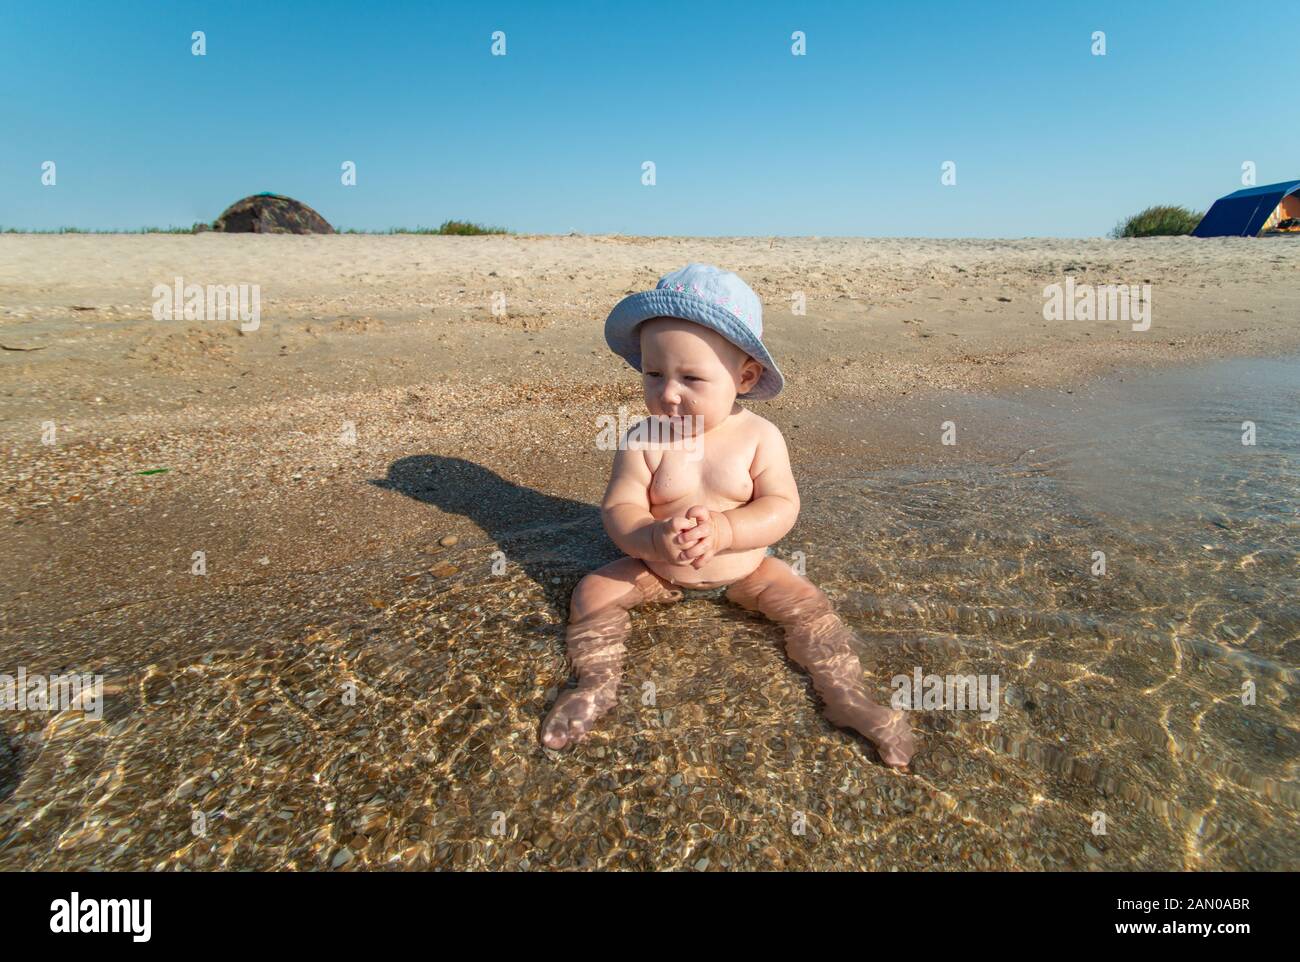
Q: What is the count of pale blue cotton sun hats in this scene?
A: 1